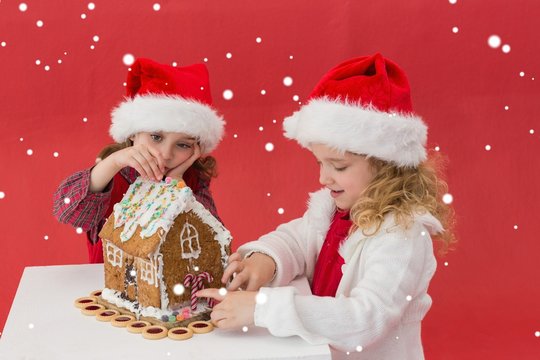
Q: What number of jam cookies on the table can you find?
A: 9